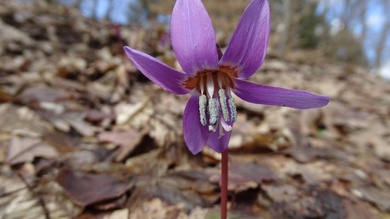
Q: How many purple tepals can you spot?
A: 6